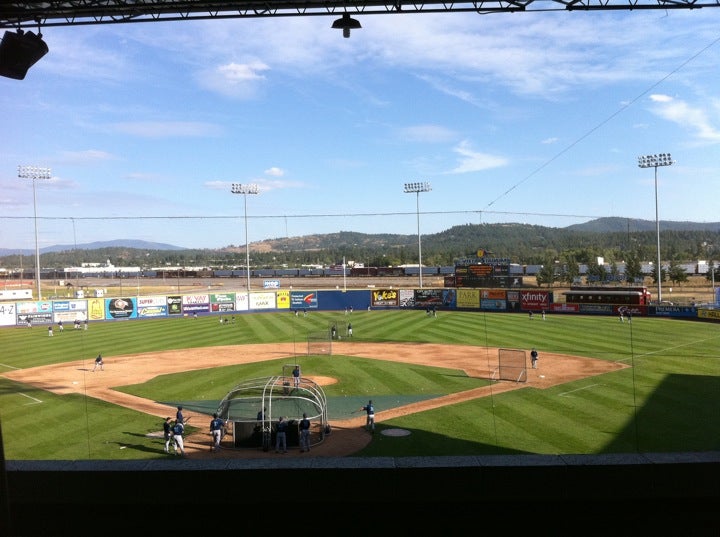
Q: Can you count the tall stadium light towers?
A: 4